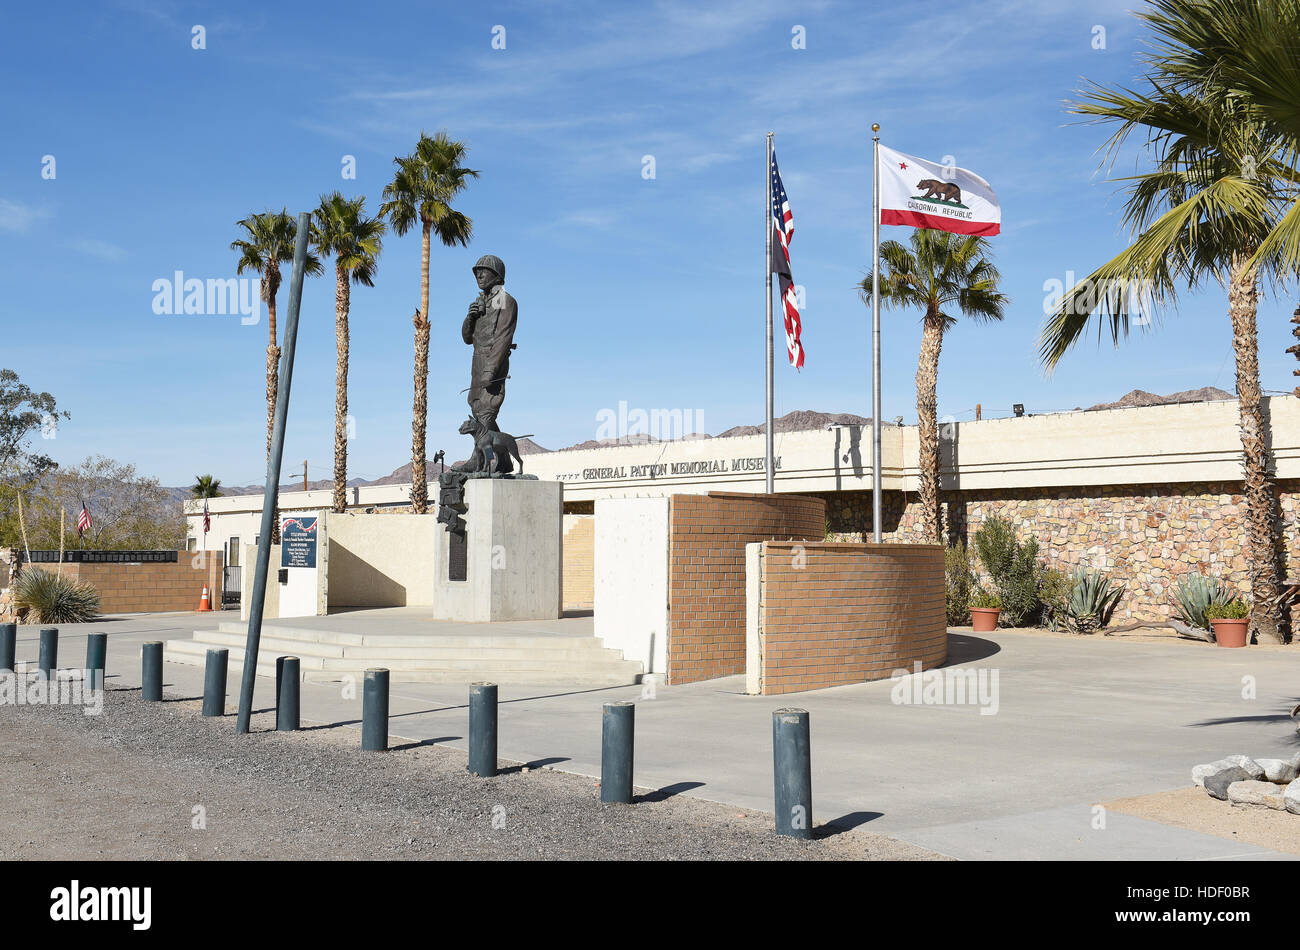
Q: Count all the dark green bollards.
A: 10